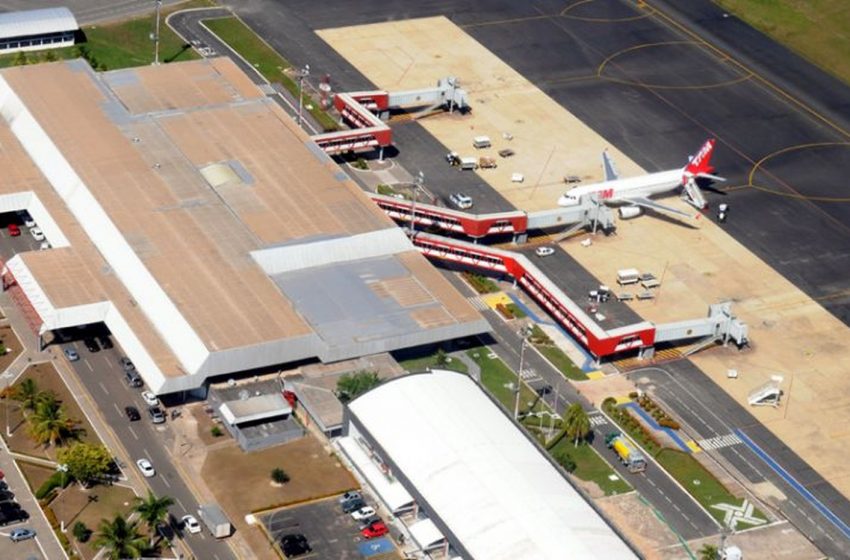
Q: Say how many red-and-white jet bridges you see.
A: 3